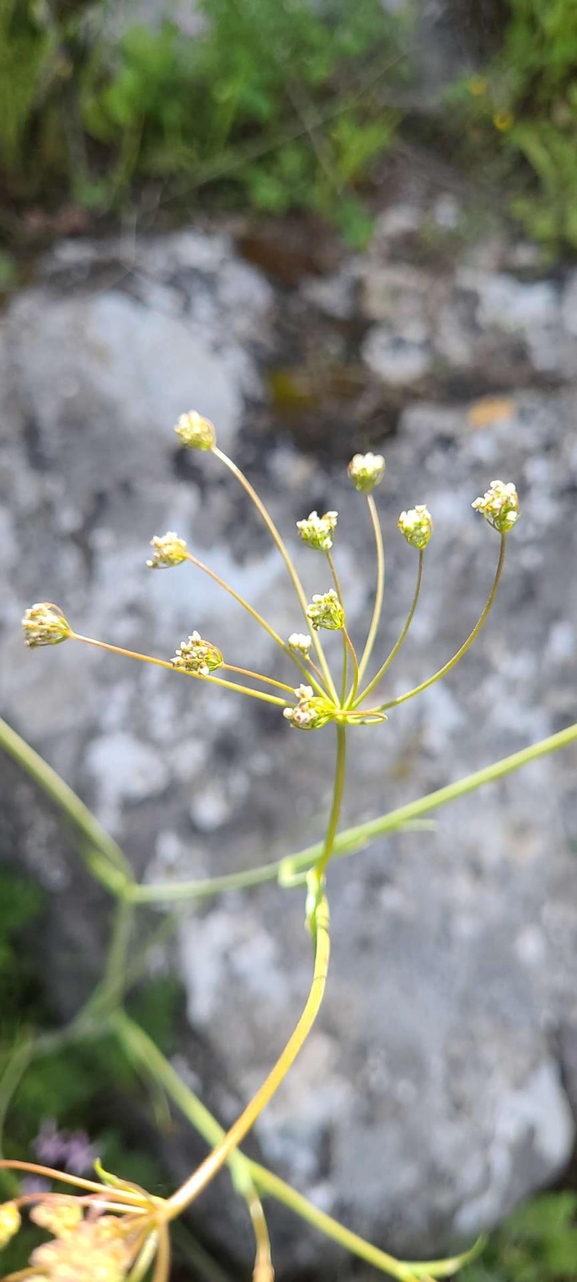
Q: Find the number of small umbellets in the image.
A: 11